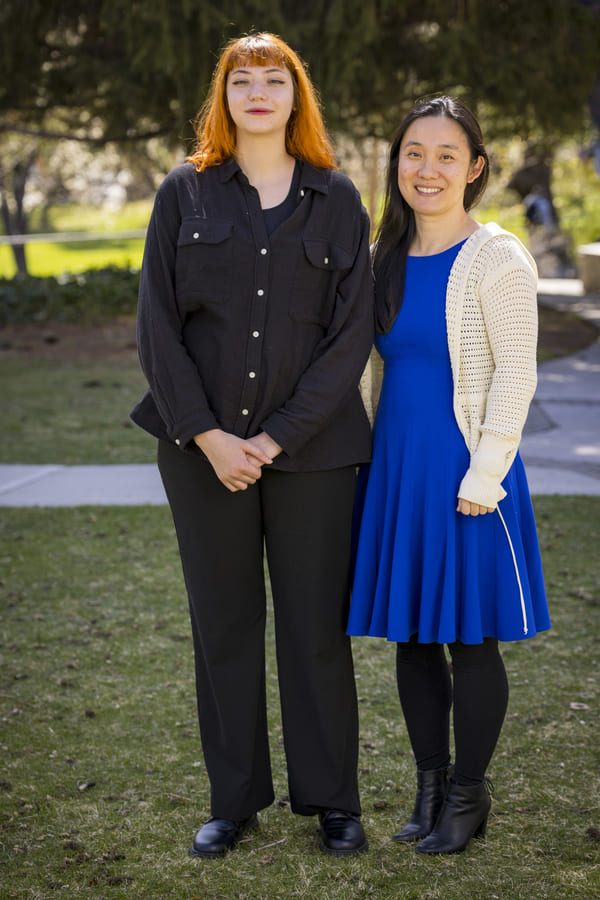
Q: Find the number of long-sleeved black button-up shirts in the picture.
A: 1